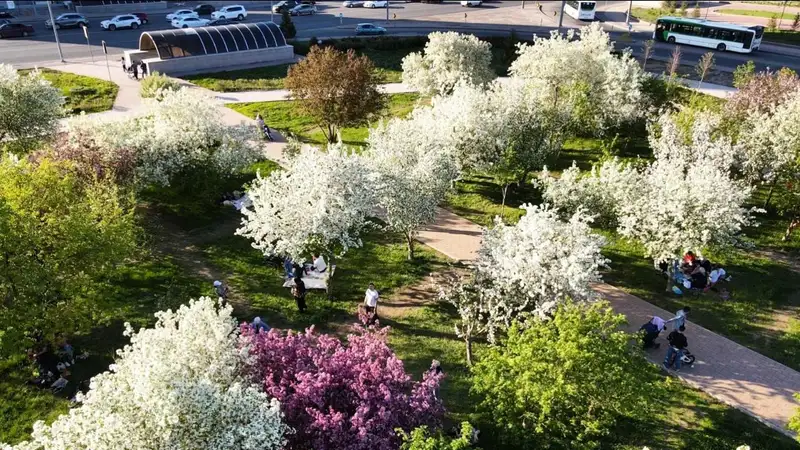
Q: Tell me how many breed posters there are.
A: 0